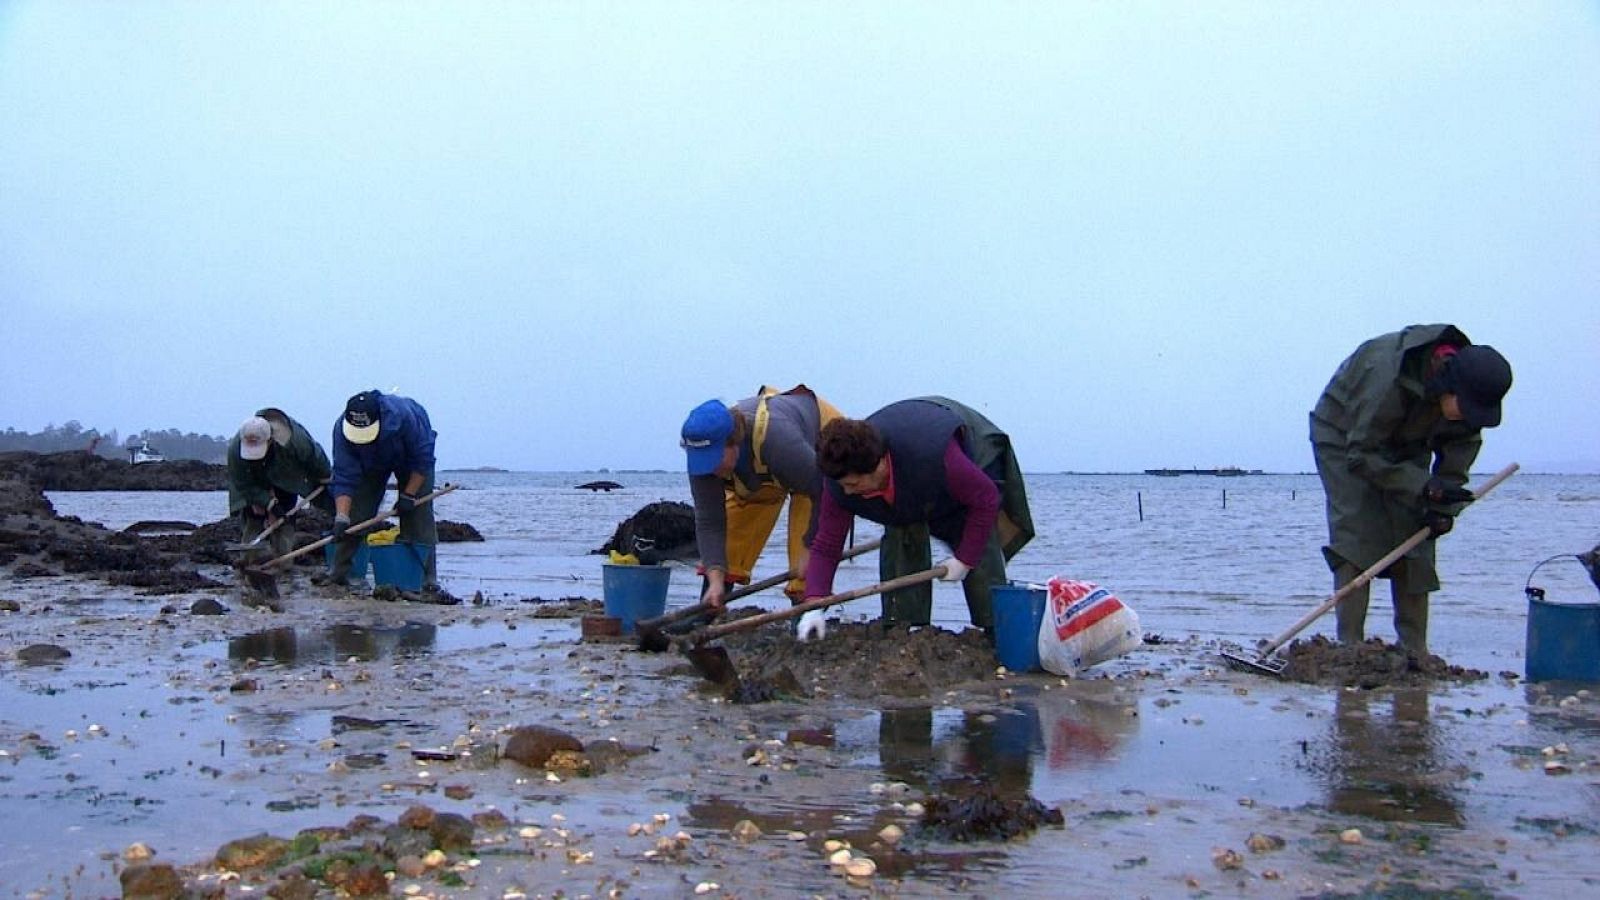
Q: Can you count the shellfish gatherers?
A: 5